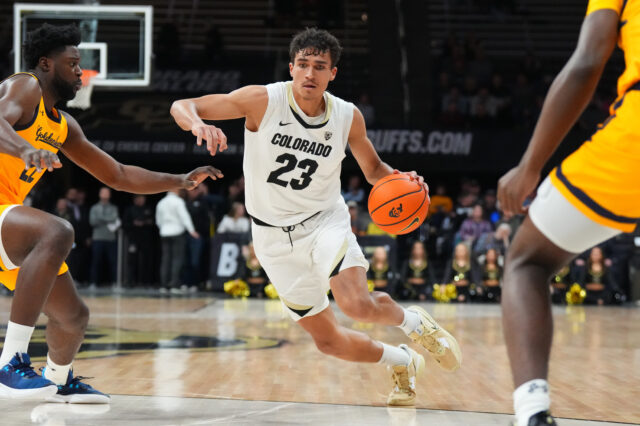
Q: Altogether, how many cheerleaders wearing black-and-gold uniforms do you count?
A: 7